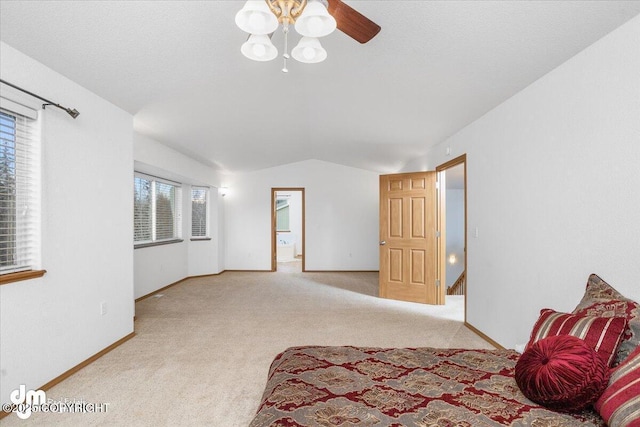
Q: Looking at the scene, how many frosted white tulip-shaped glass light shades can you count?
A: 4